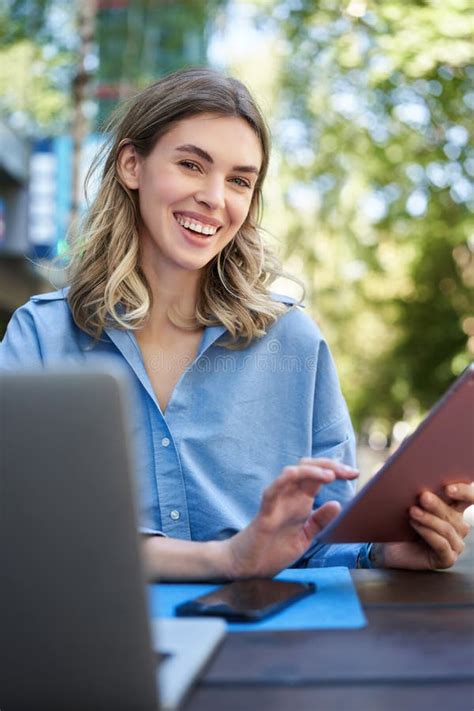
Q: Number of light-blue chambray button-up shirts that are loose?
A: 1